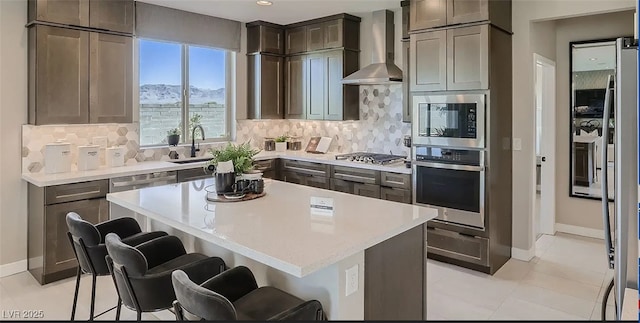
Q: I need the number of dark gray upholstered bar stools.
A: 3